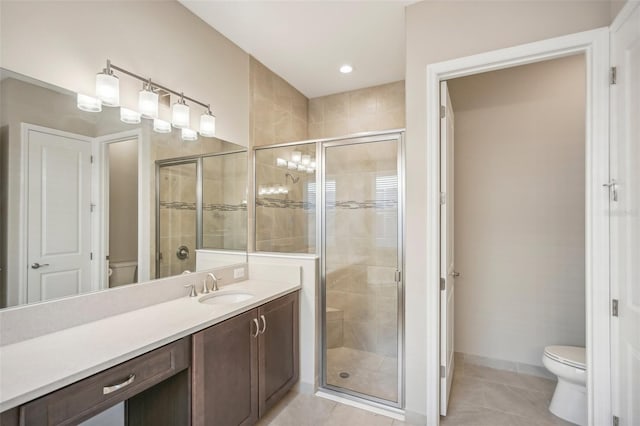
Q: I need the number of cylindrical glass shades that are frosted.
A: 4